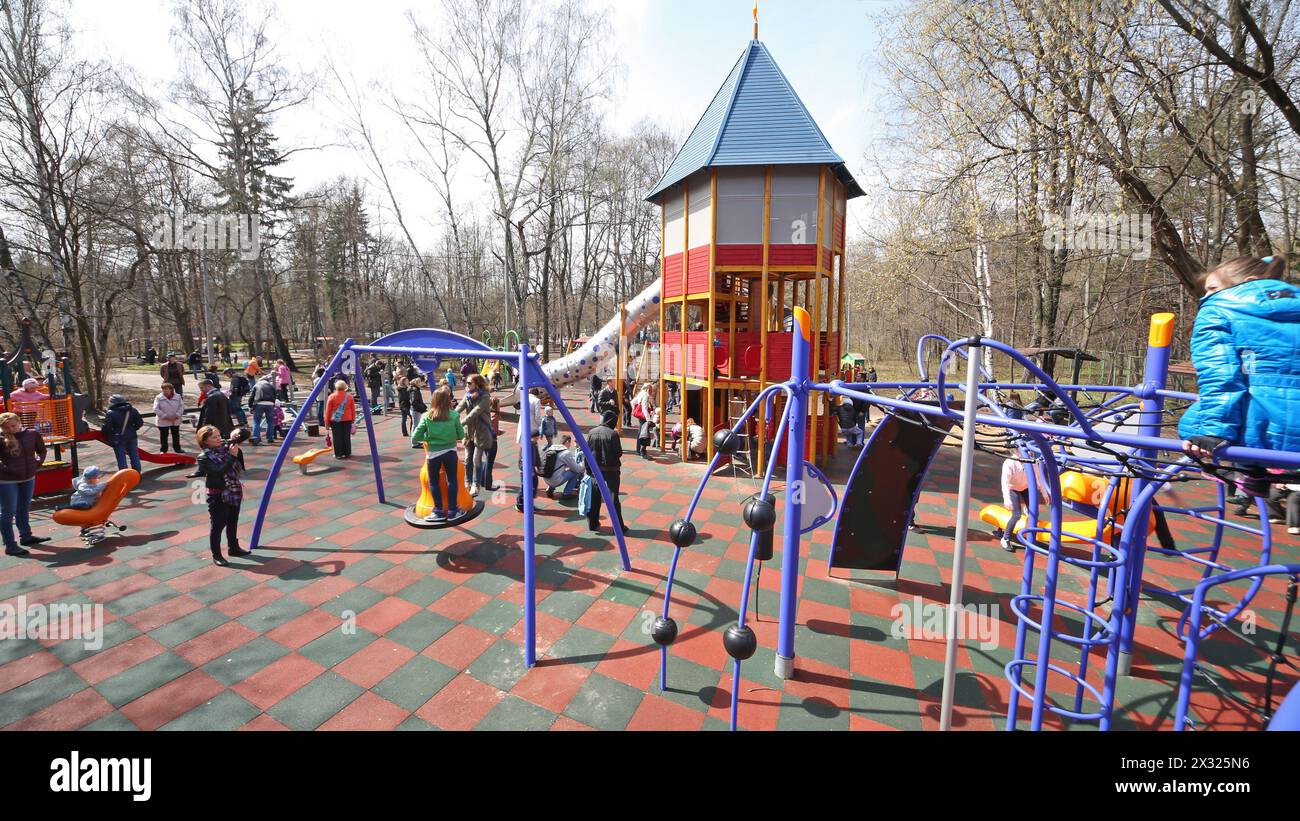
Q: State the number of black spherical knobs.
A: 5